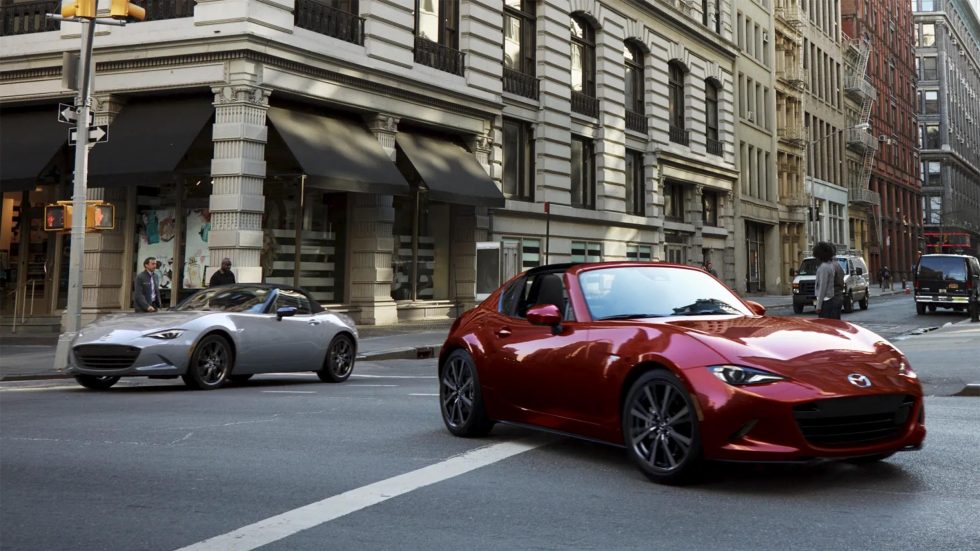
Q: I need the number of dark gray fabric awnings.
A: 4